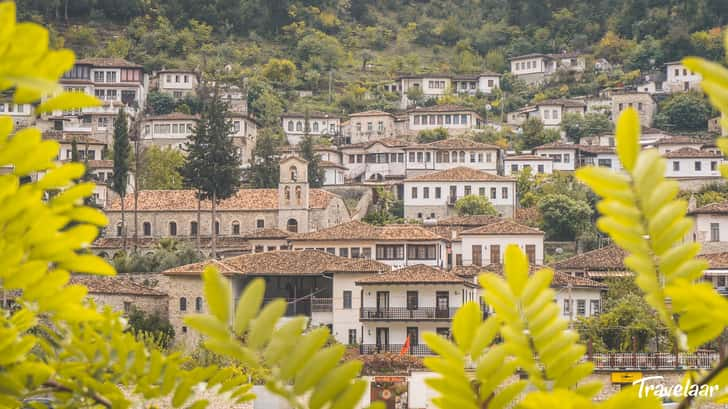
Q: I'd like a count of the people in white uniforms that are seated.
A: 0